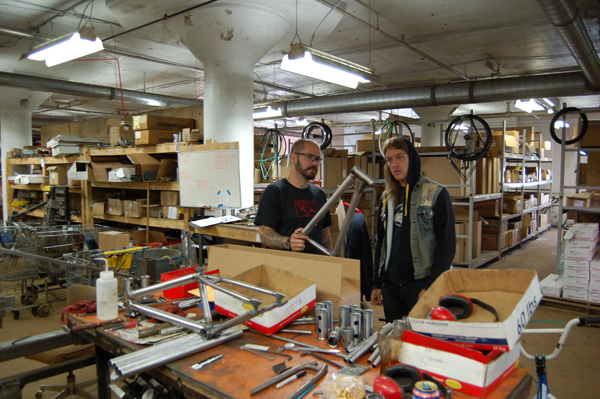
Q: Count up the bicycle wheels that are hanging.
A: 5